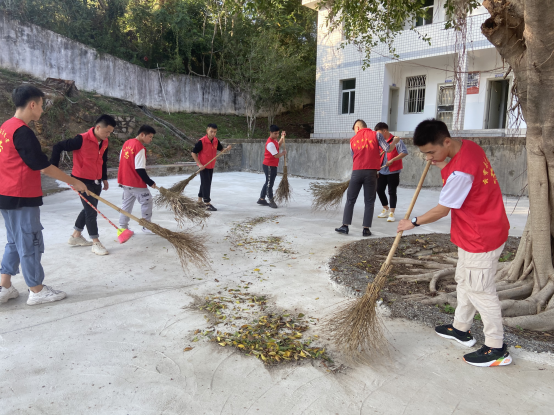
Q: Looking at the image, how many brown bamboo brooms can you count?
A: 6